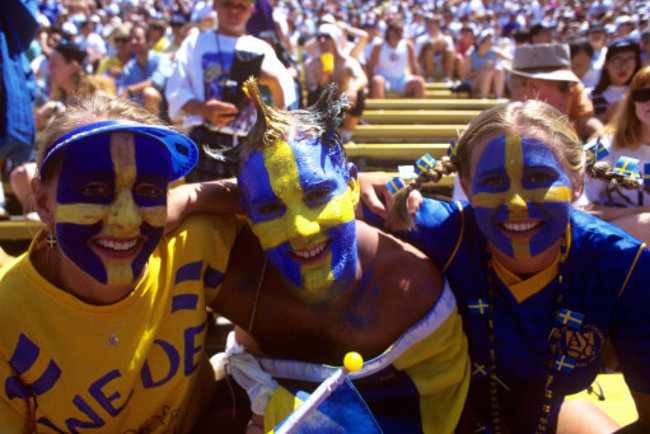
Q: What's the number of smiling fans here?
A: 3